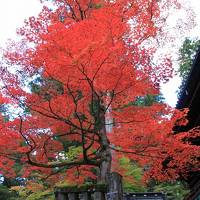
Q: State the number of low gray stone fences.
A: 1